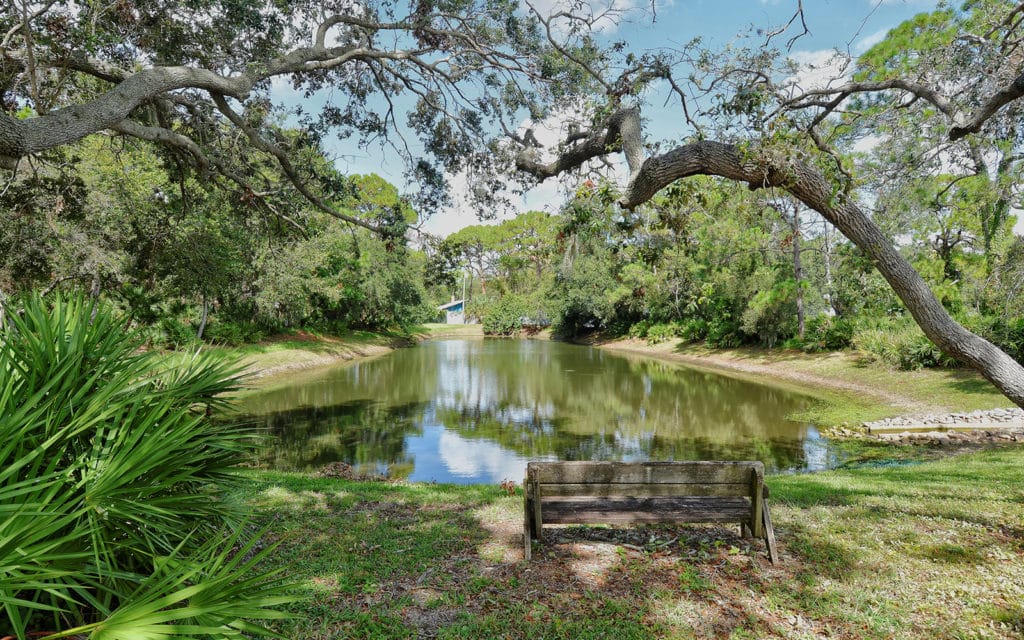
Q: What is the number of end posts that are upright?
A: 2